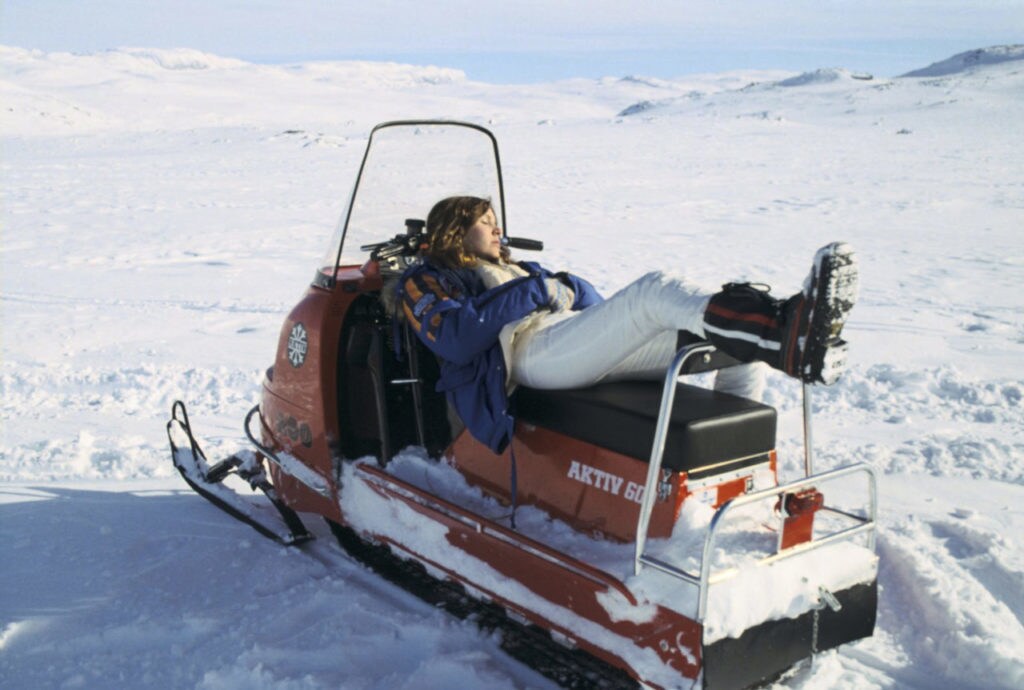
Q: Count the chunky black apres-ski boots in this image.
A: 1